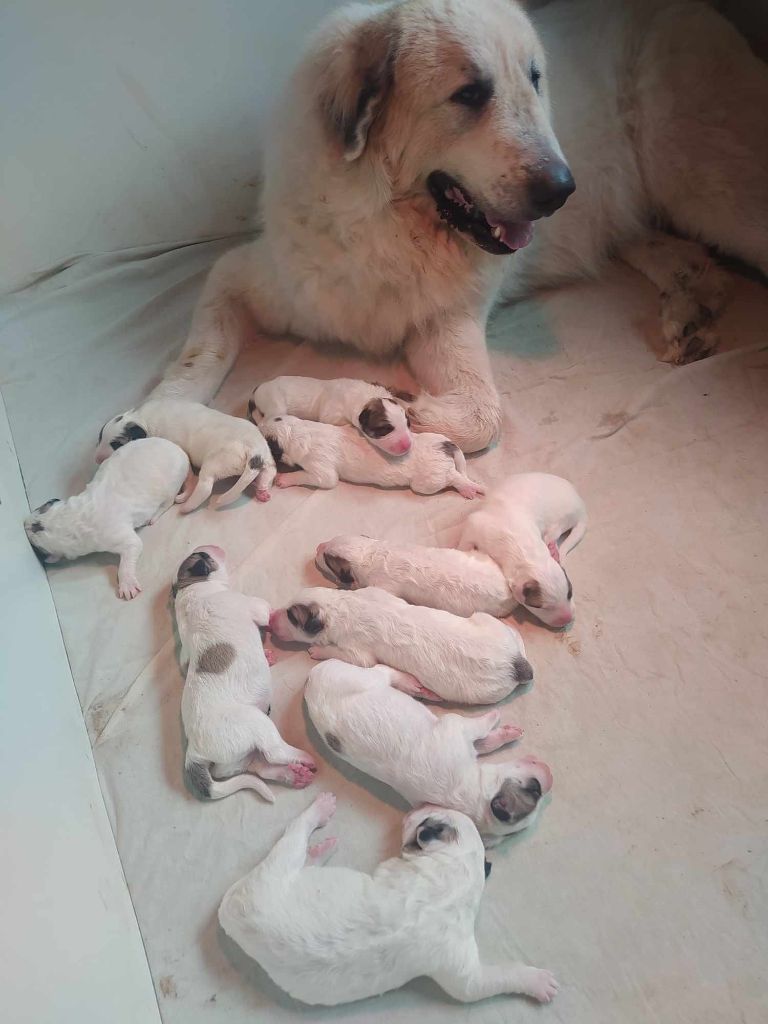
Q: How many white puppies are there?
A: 10